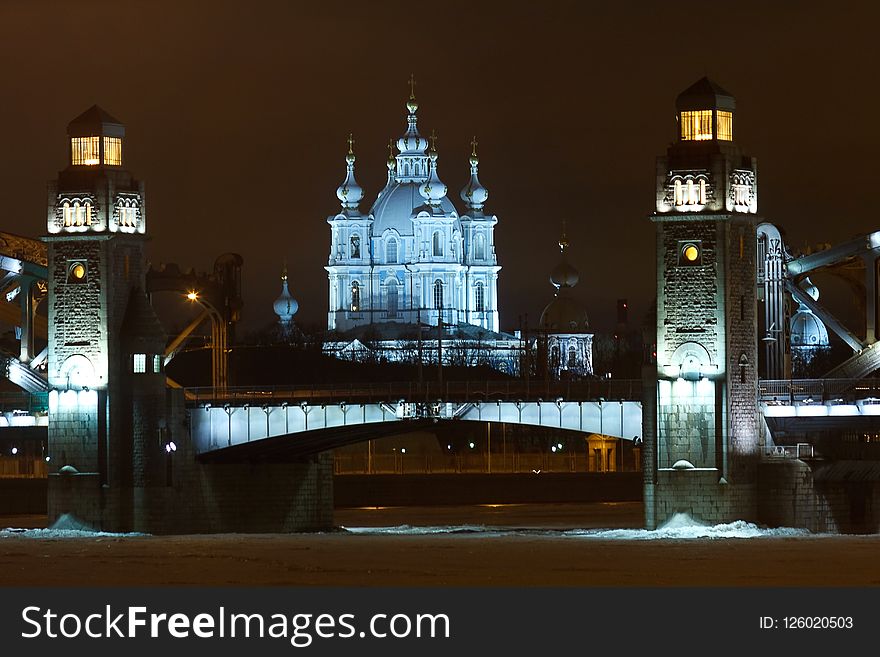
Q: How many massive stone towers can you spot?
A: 2